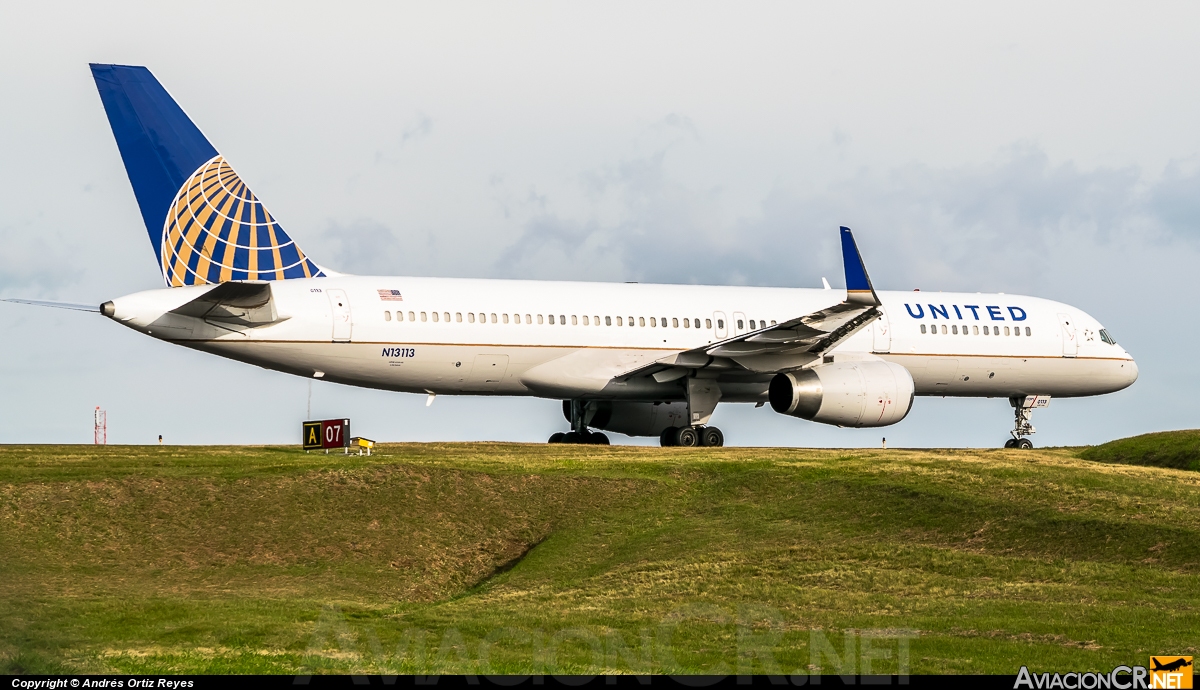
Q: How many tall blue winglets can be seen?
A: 1